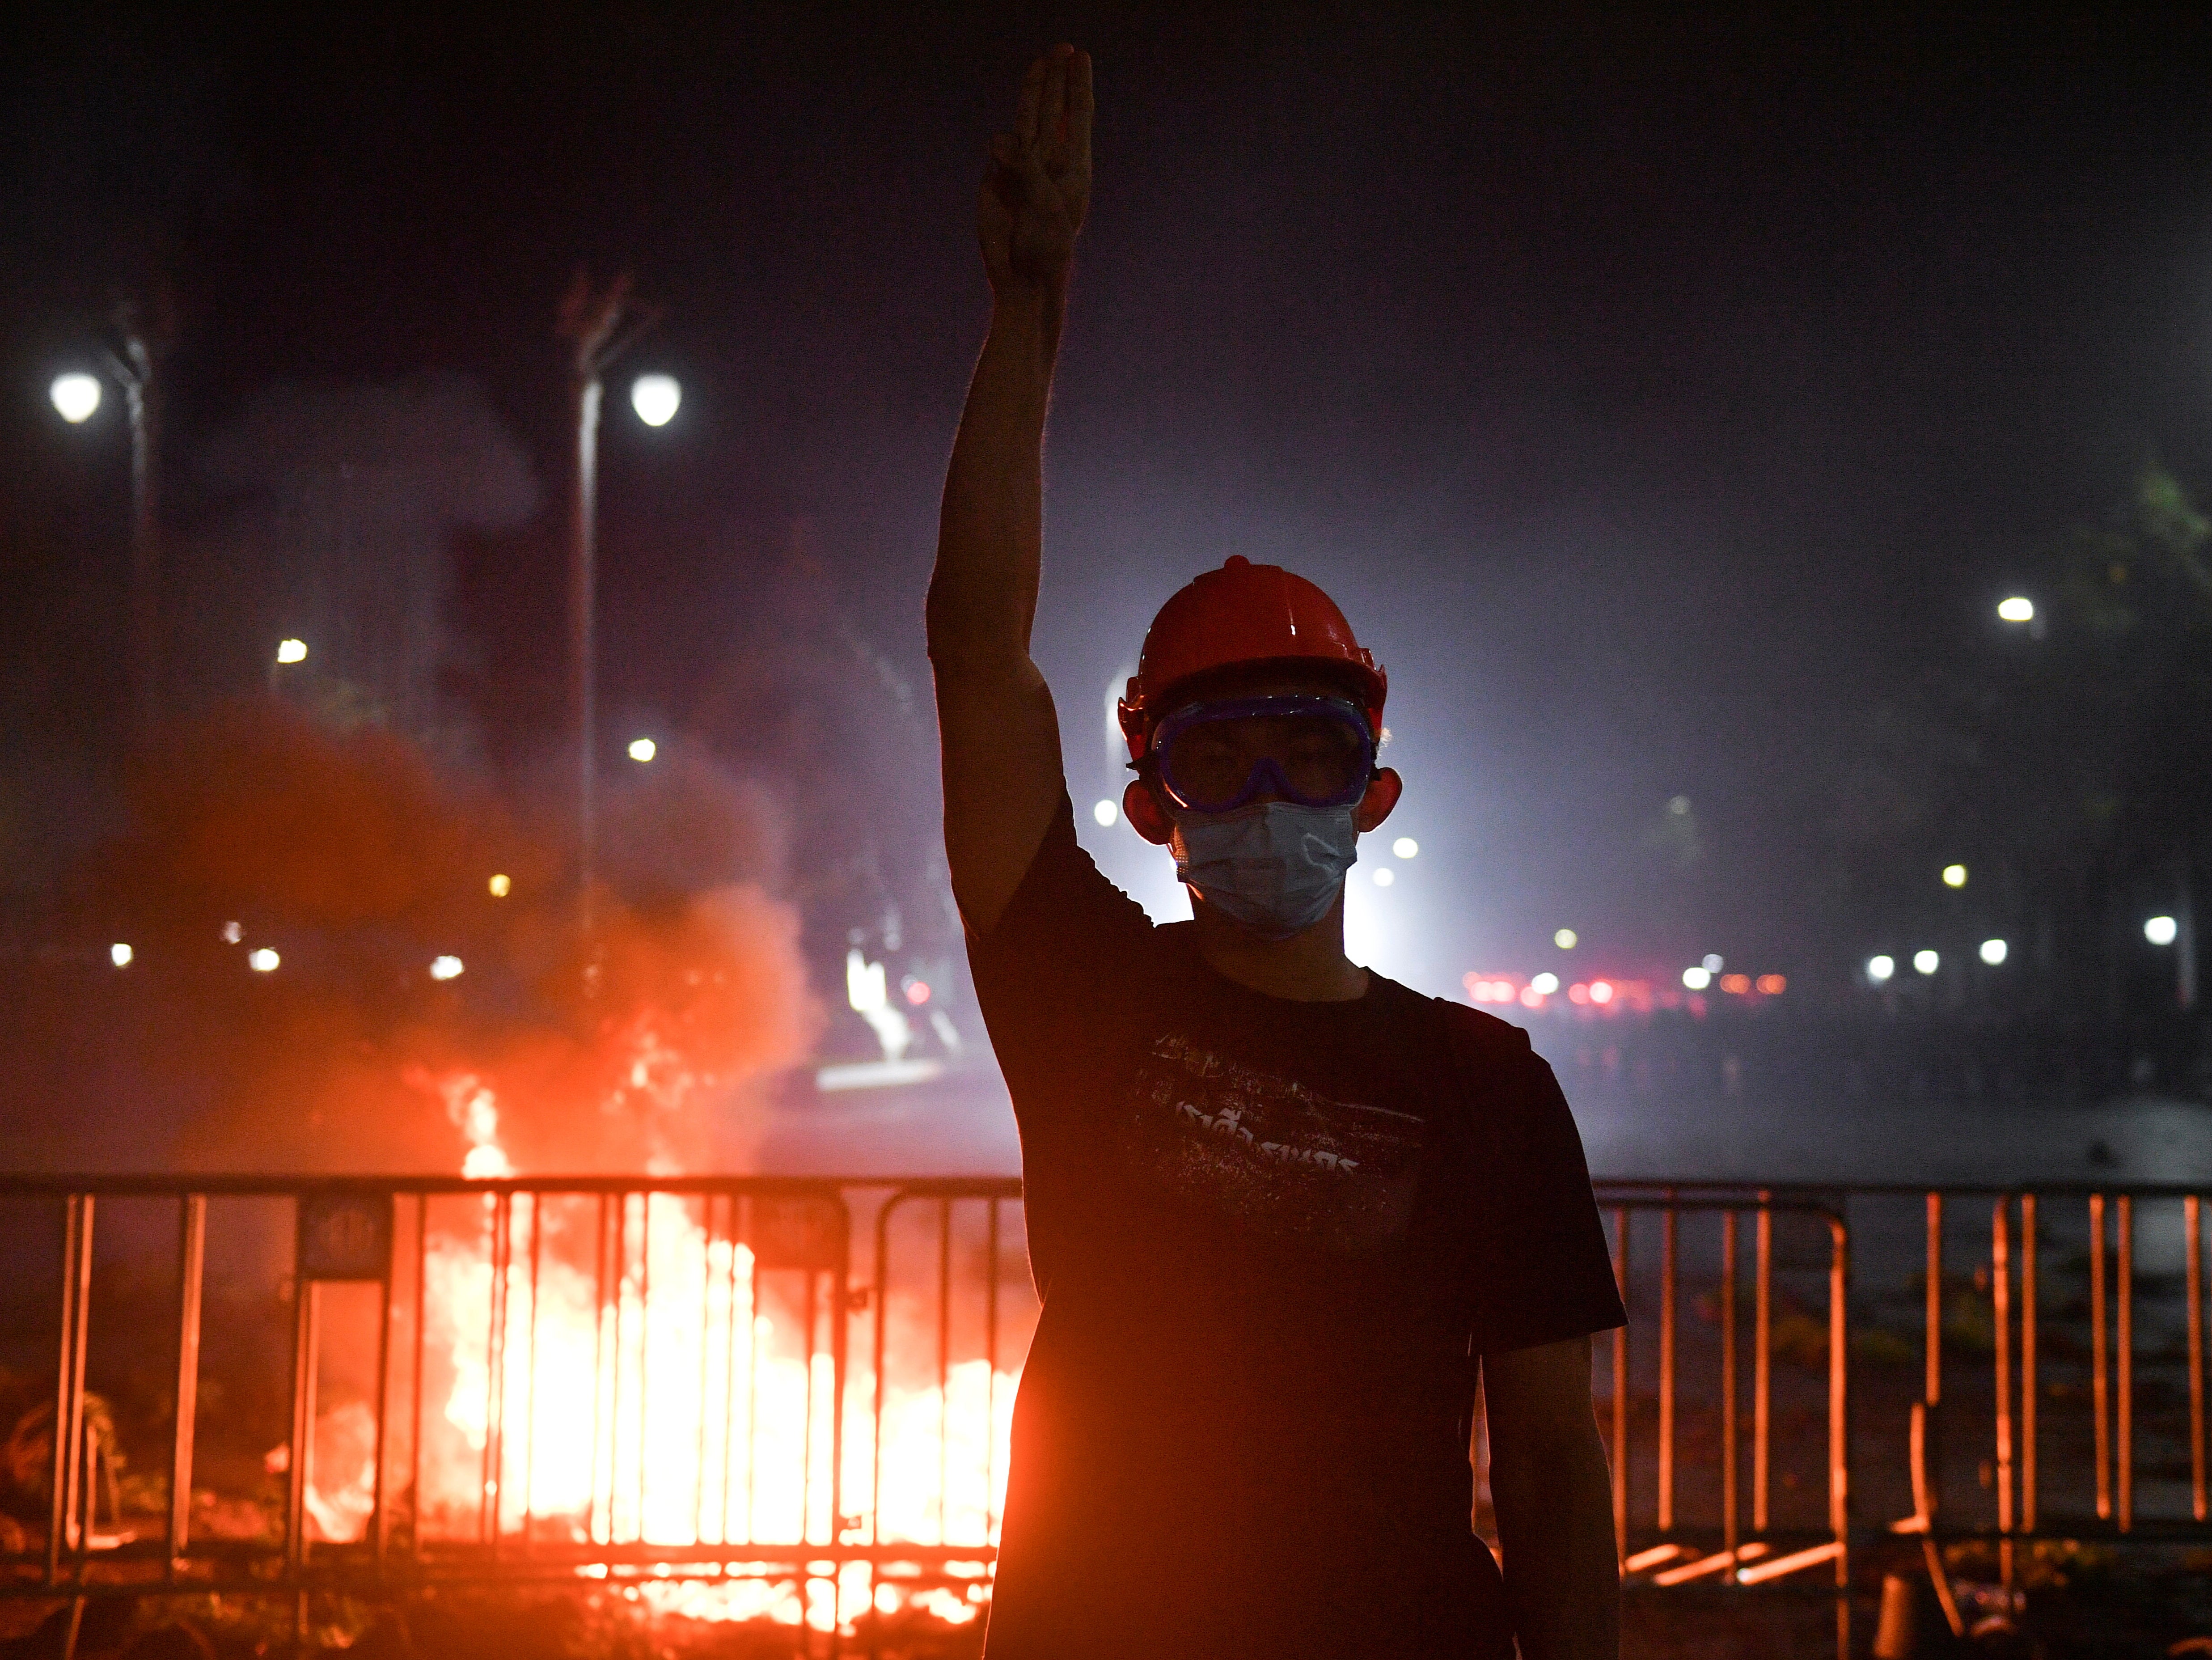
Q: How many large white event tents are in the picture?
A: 0